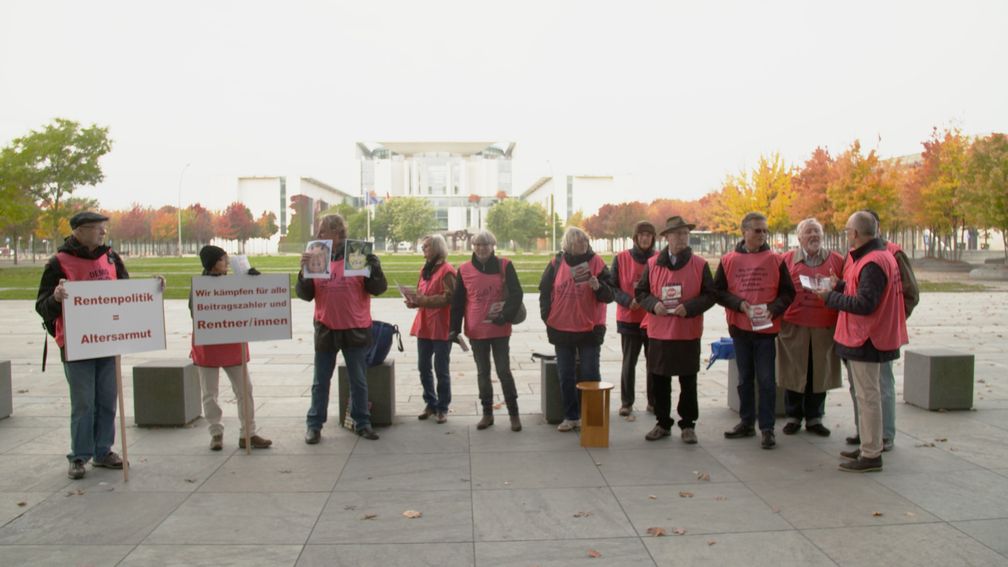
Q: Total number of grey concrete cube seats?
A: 6